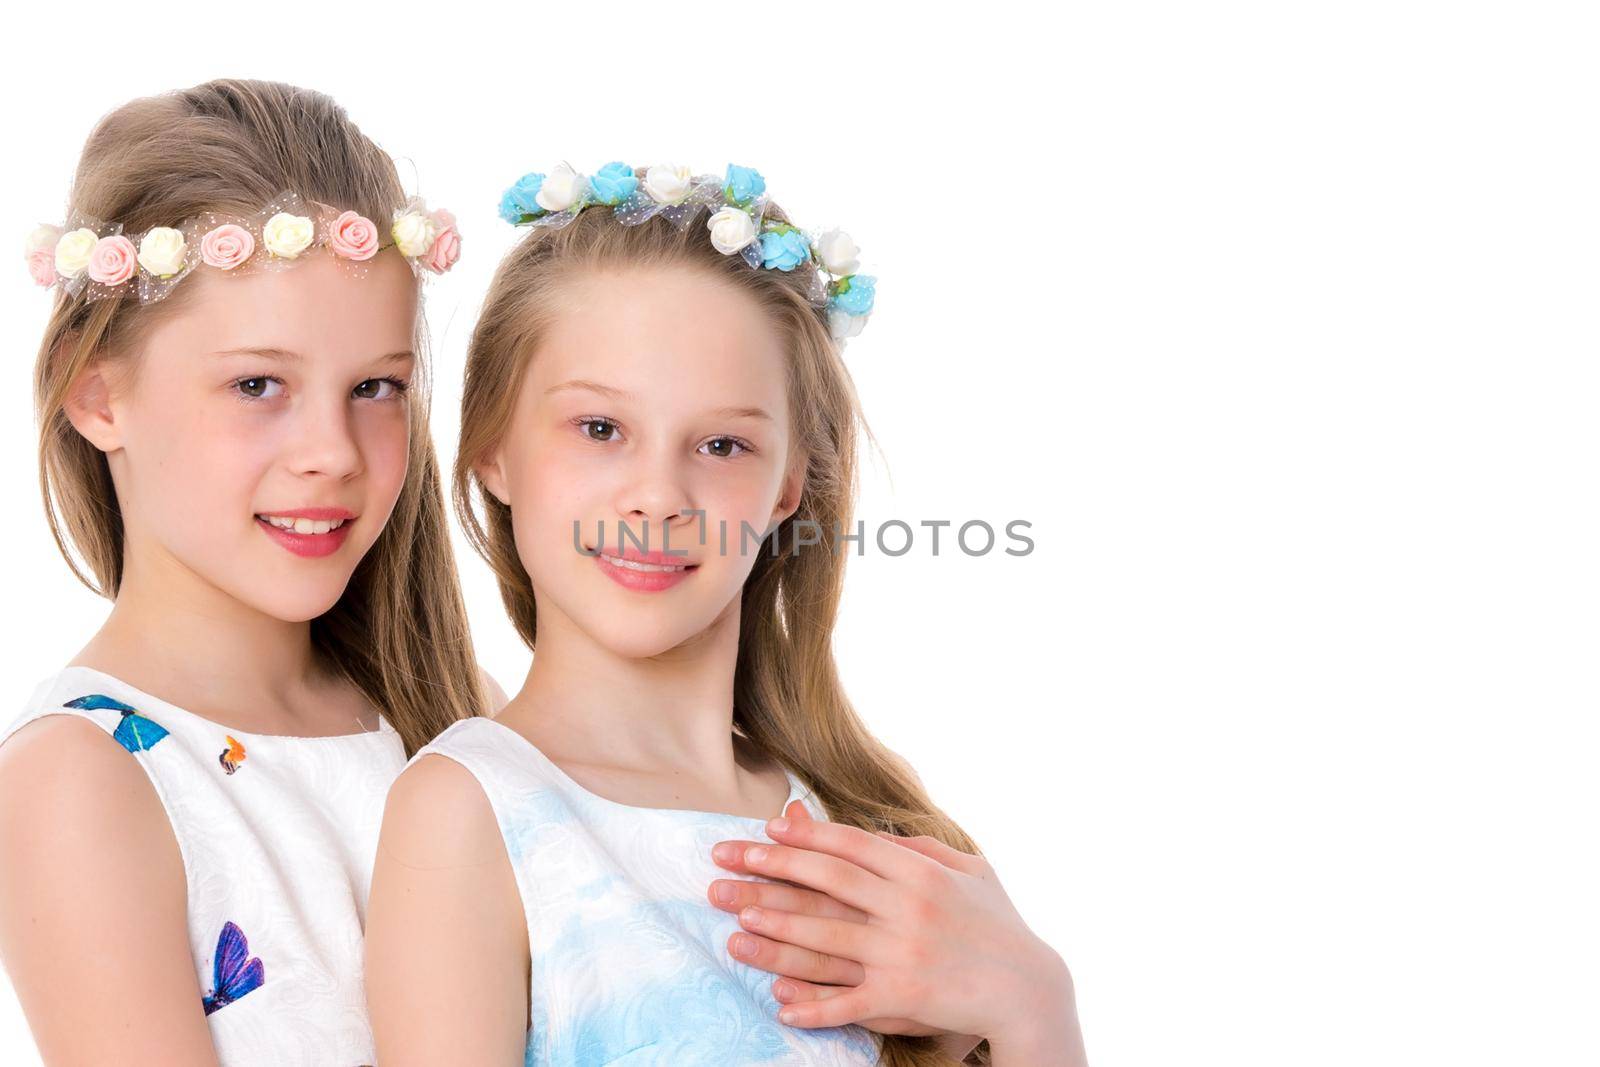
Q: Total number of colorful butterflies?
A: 3